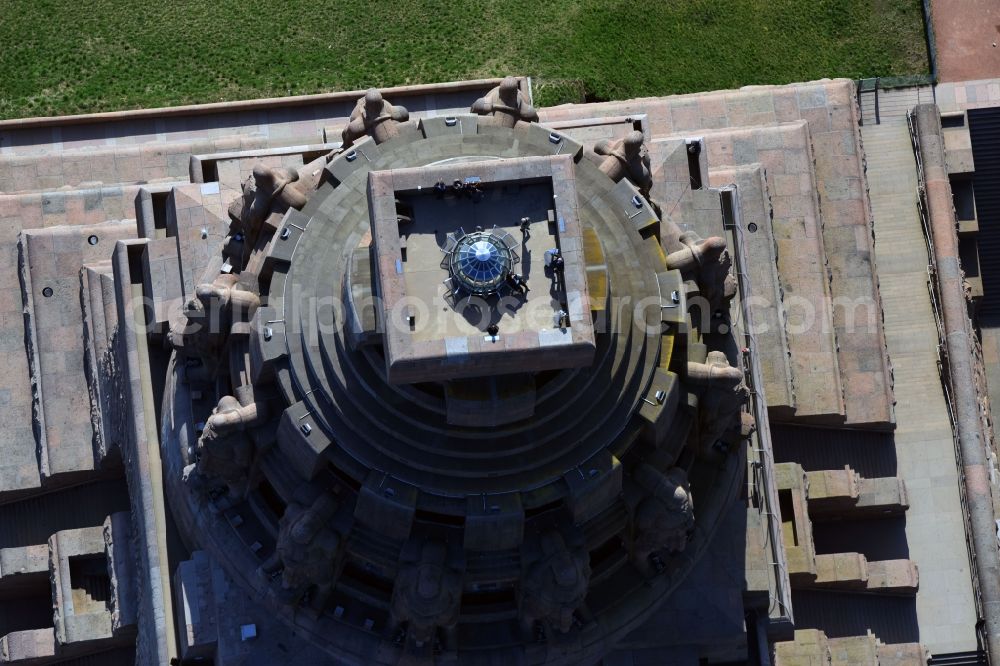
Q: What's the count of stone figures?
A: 12